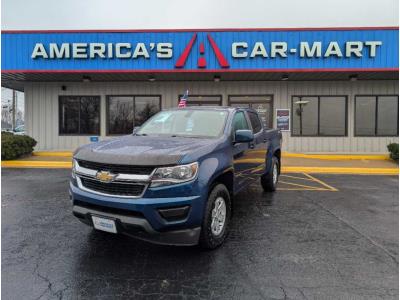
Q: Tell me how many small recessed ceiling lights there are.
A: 5